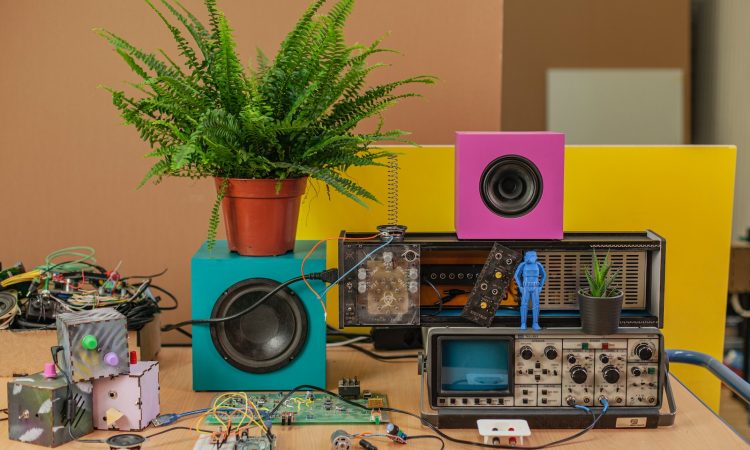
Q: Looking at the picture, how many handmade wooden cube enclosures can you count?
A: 3